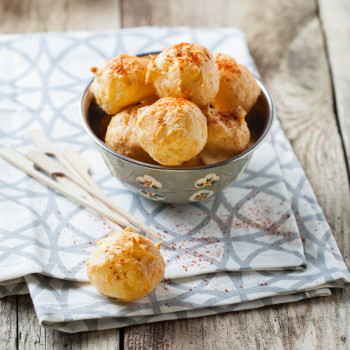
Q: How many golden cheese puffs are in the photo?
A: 7